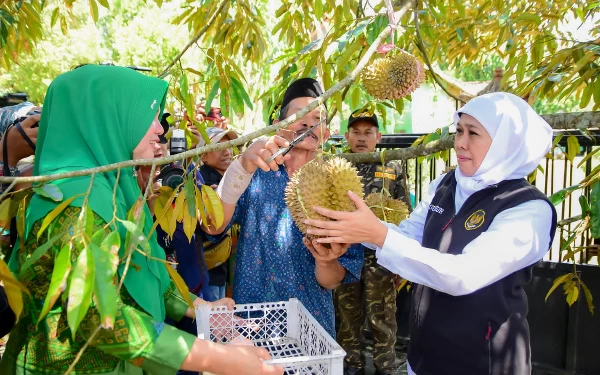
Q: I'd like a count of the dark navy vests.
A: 1